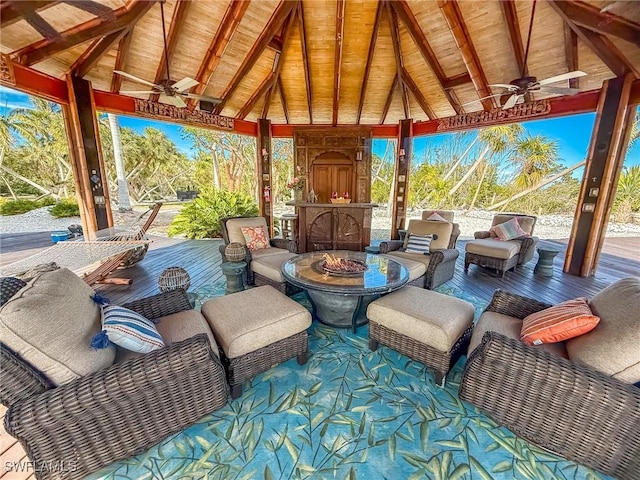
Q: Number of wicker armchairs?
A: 6